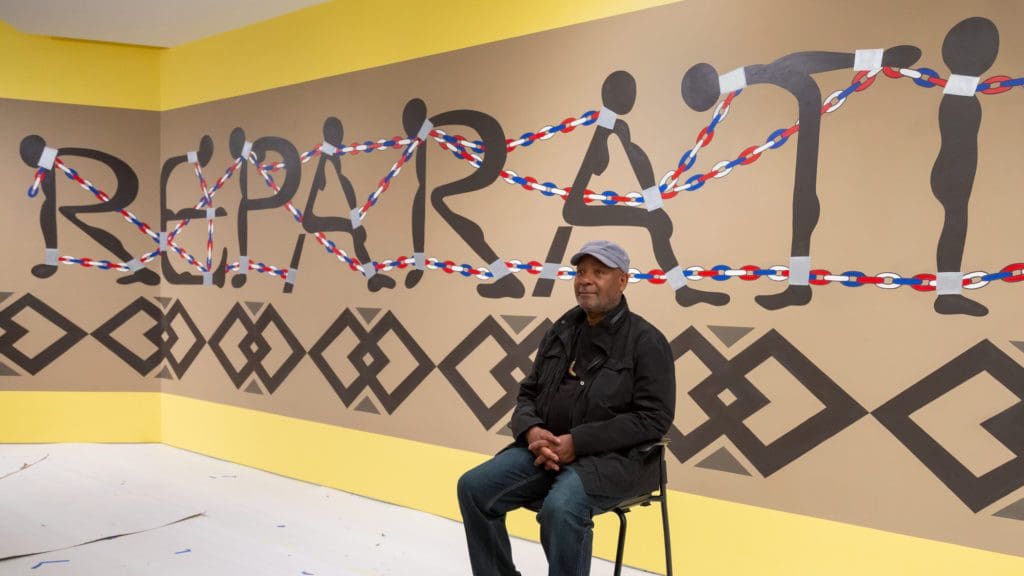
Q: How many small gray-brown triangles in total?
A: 14